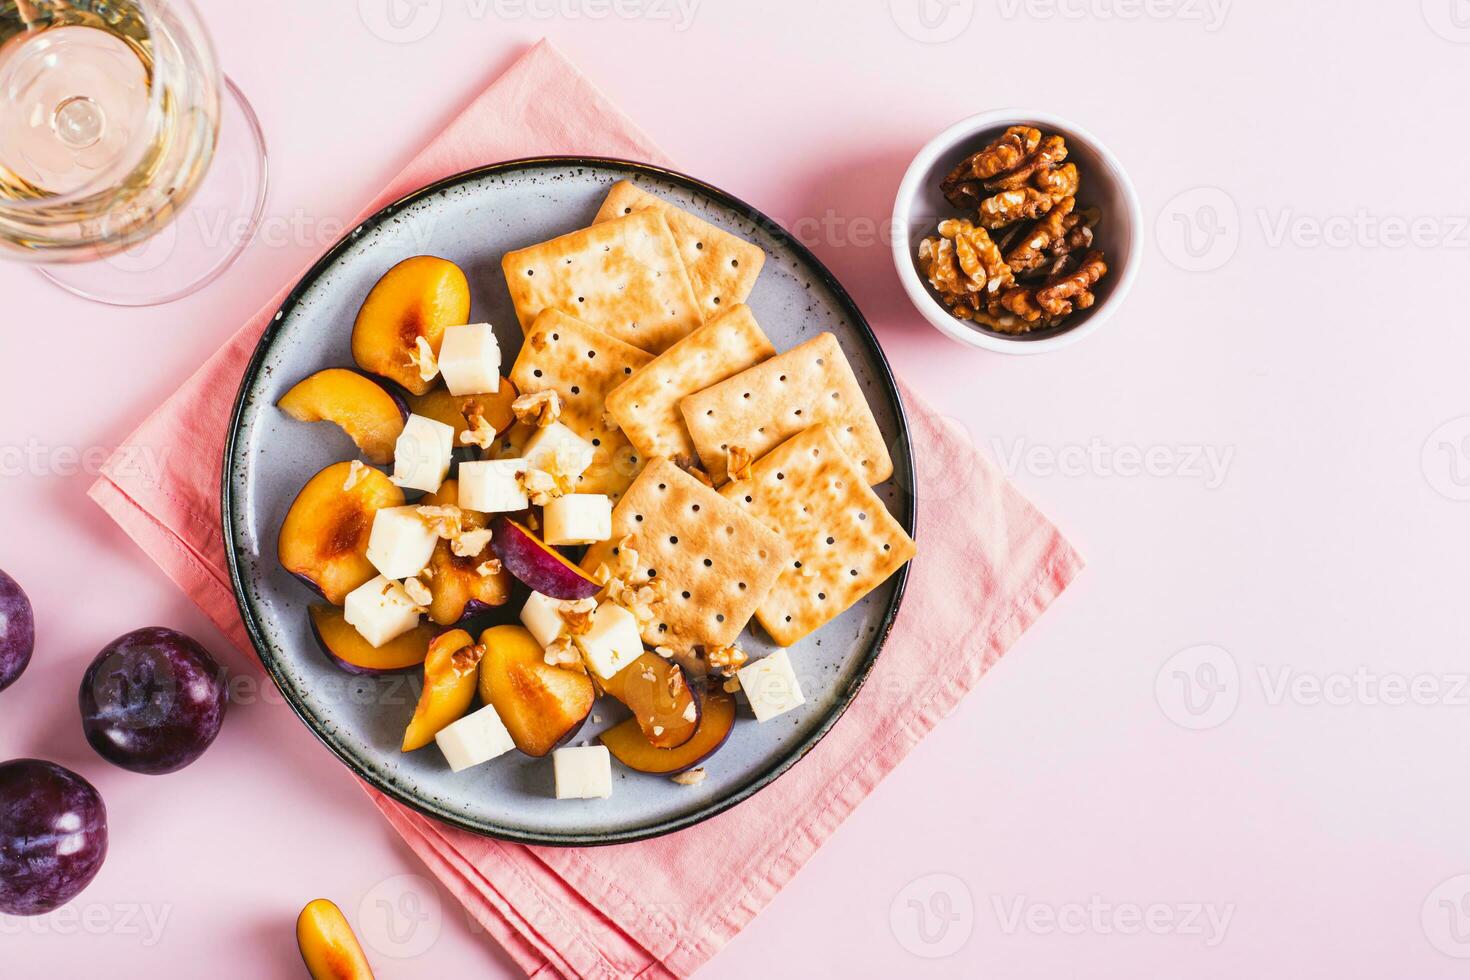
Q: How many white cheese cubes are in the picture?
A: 12